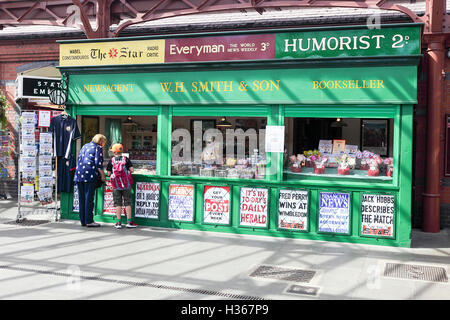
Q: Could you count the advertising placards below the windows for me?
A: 9